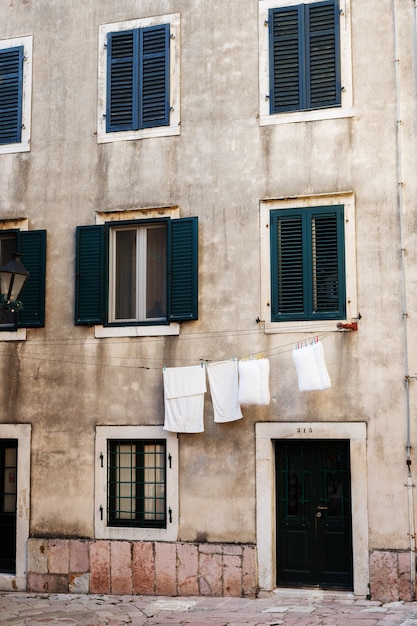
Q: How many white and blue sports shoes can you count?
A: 0